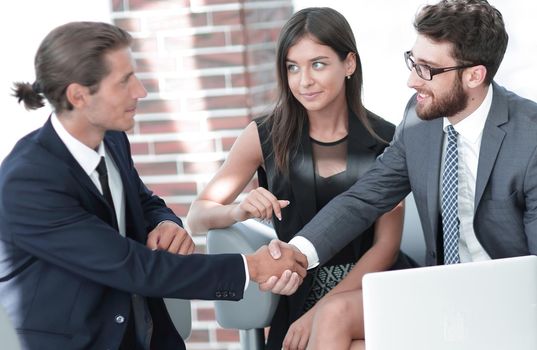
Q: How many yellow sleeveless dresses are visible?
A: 0